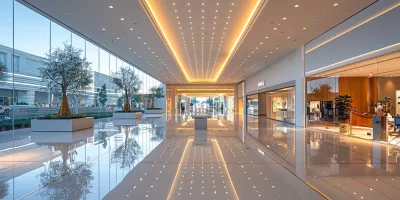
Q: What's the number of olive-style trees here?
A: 3